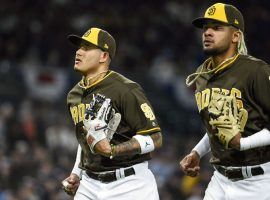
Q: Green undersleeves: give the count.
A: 0